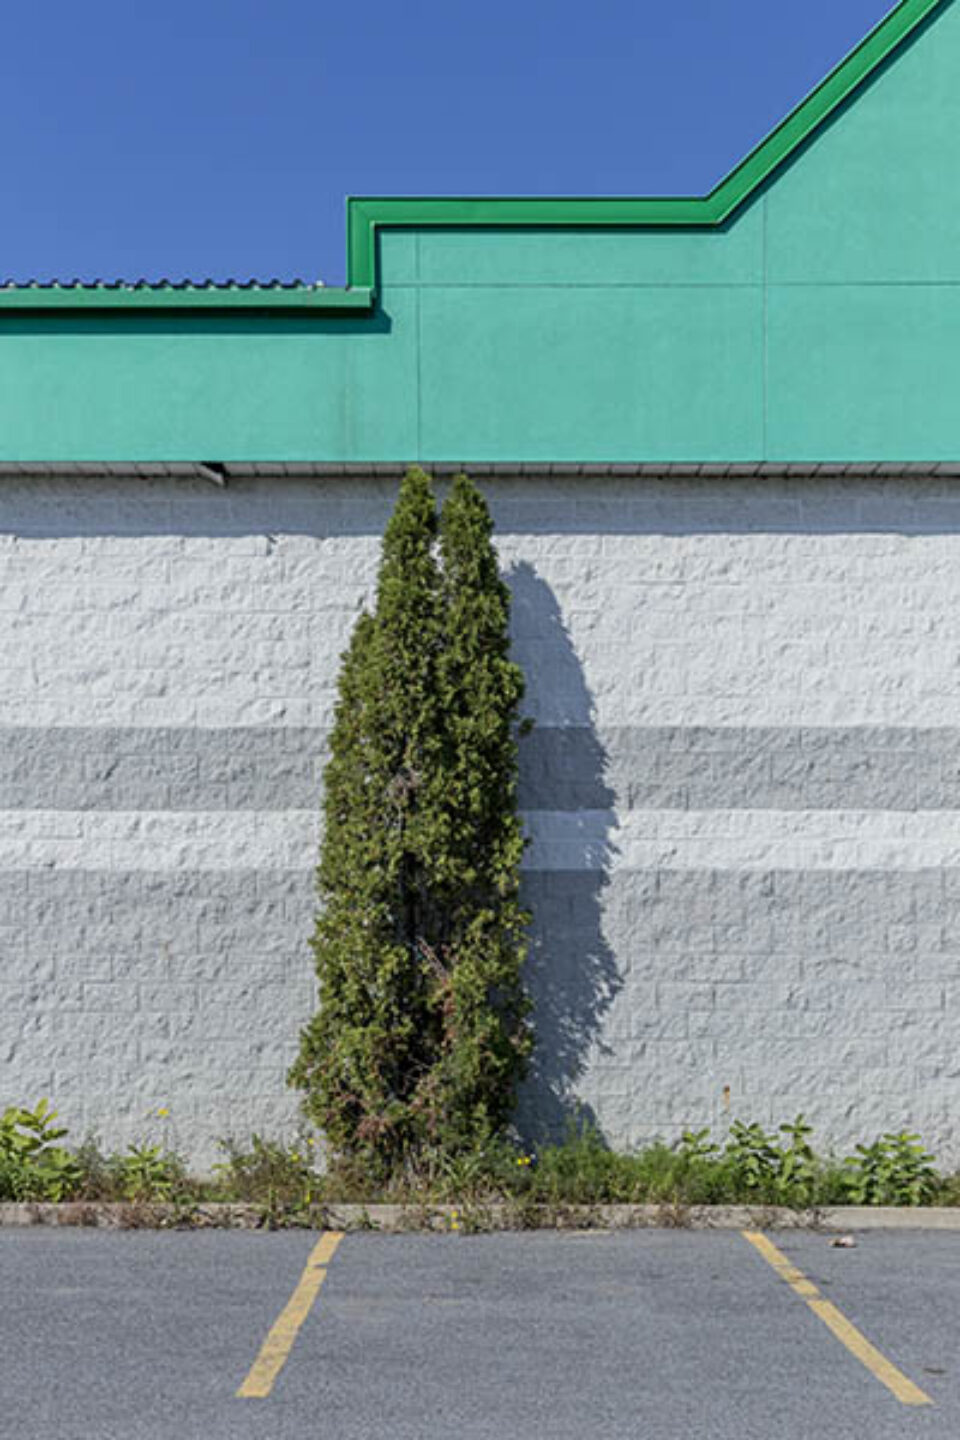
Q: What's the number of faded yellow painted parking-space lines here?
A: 2